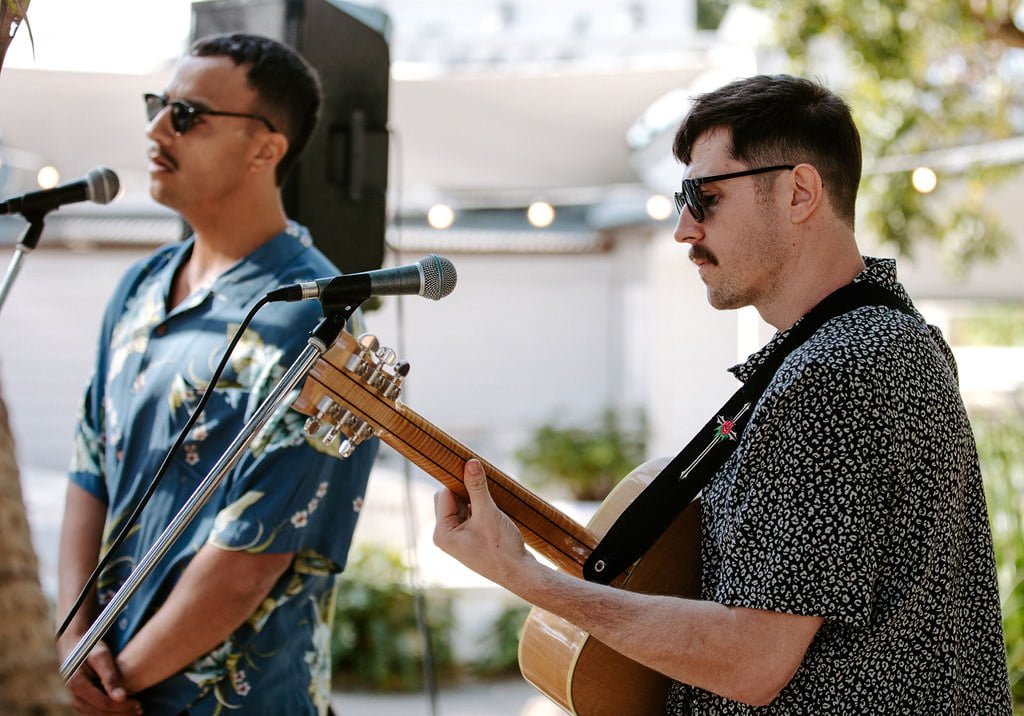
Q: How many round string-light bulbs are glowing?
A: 5